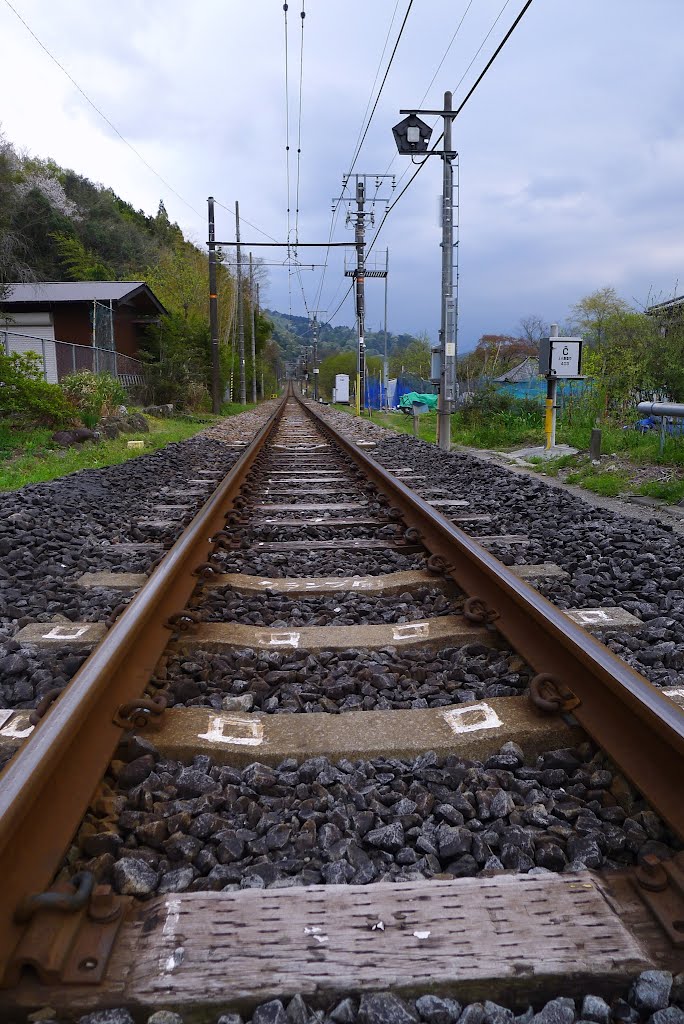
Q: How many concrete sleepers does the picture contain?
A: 3